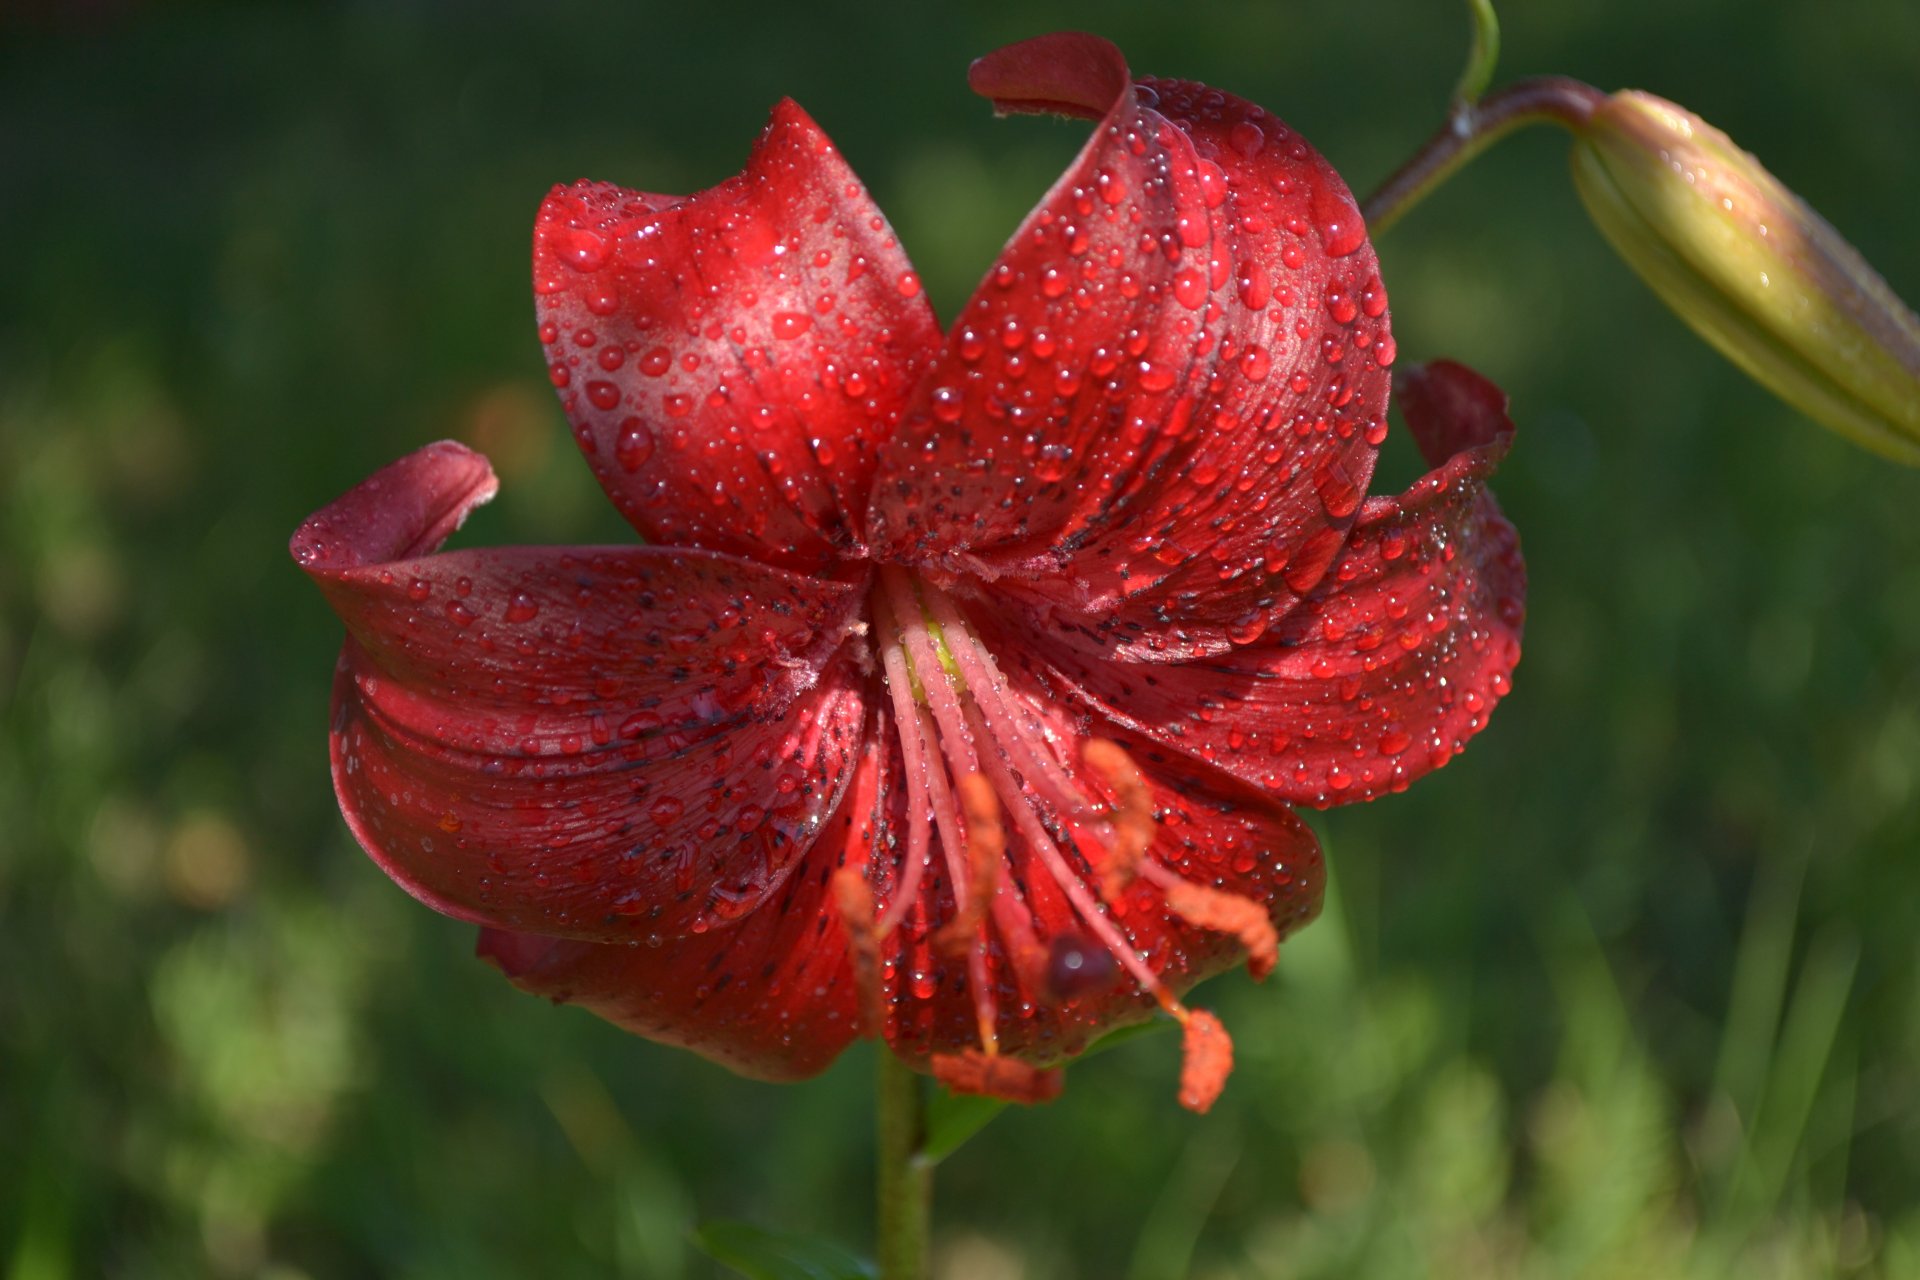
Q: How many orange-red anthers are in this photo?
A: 6